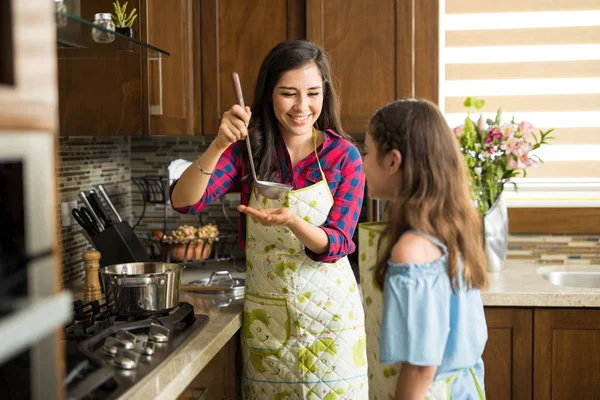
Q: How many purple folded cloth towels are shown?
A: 0